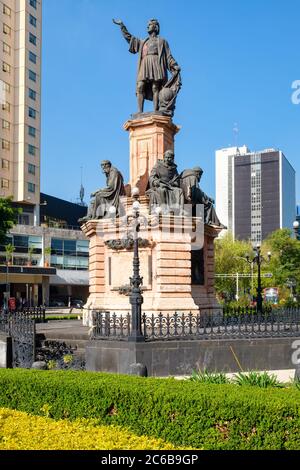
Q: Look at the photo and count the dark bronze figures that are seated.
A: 3